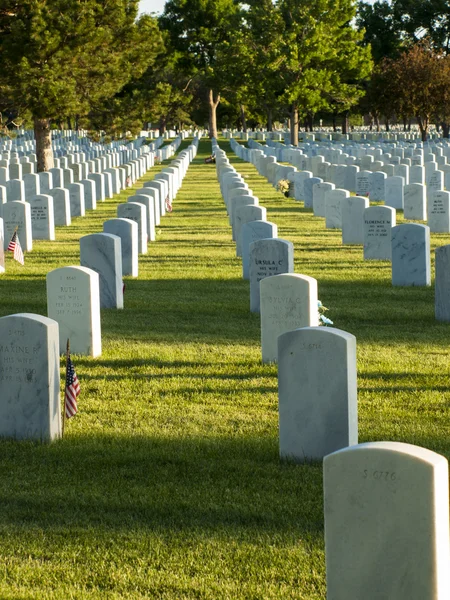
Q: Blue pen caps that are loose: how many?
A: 0